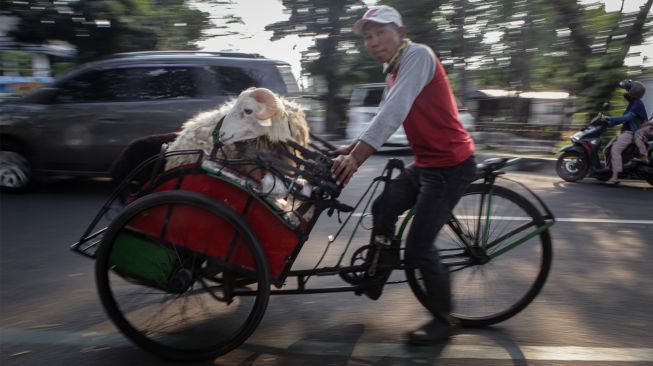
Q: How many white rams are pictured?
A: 1